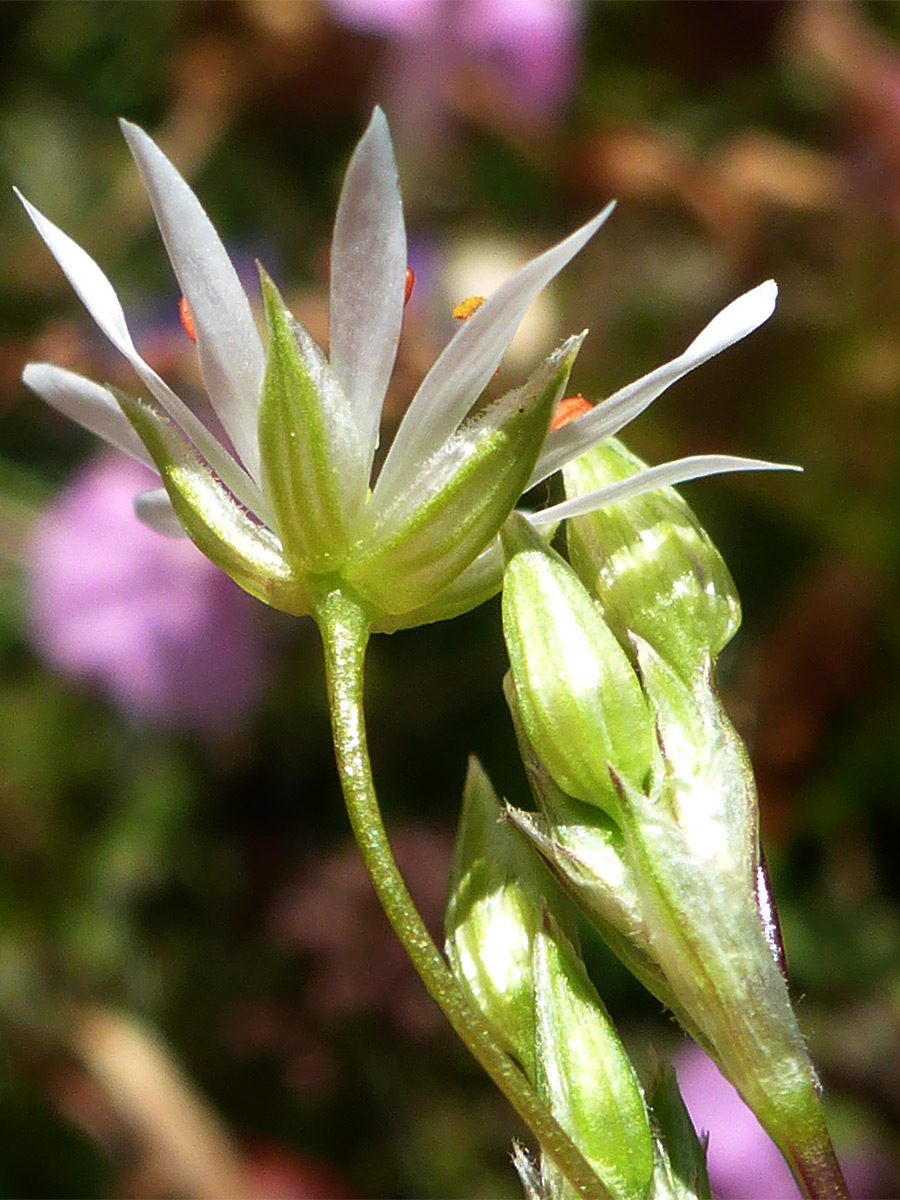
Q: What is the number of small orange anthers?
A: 4